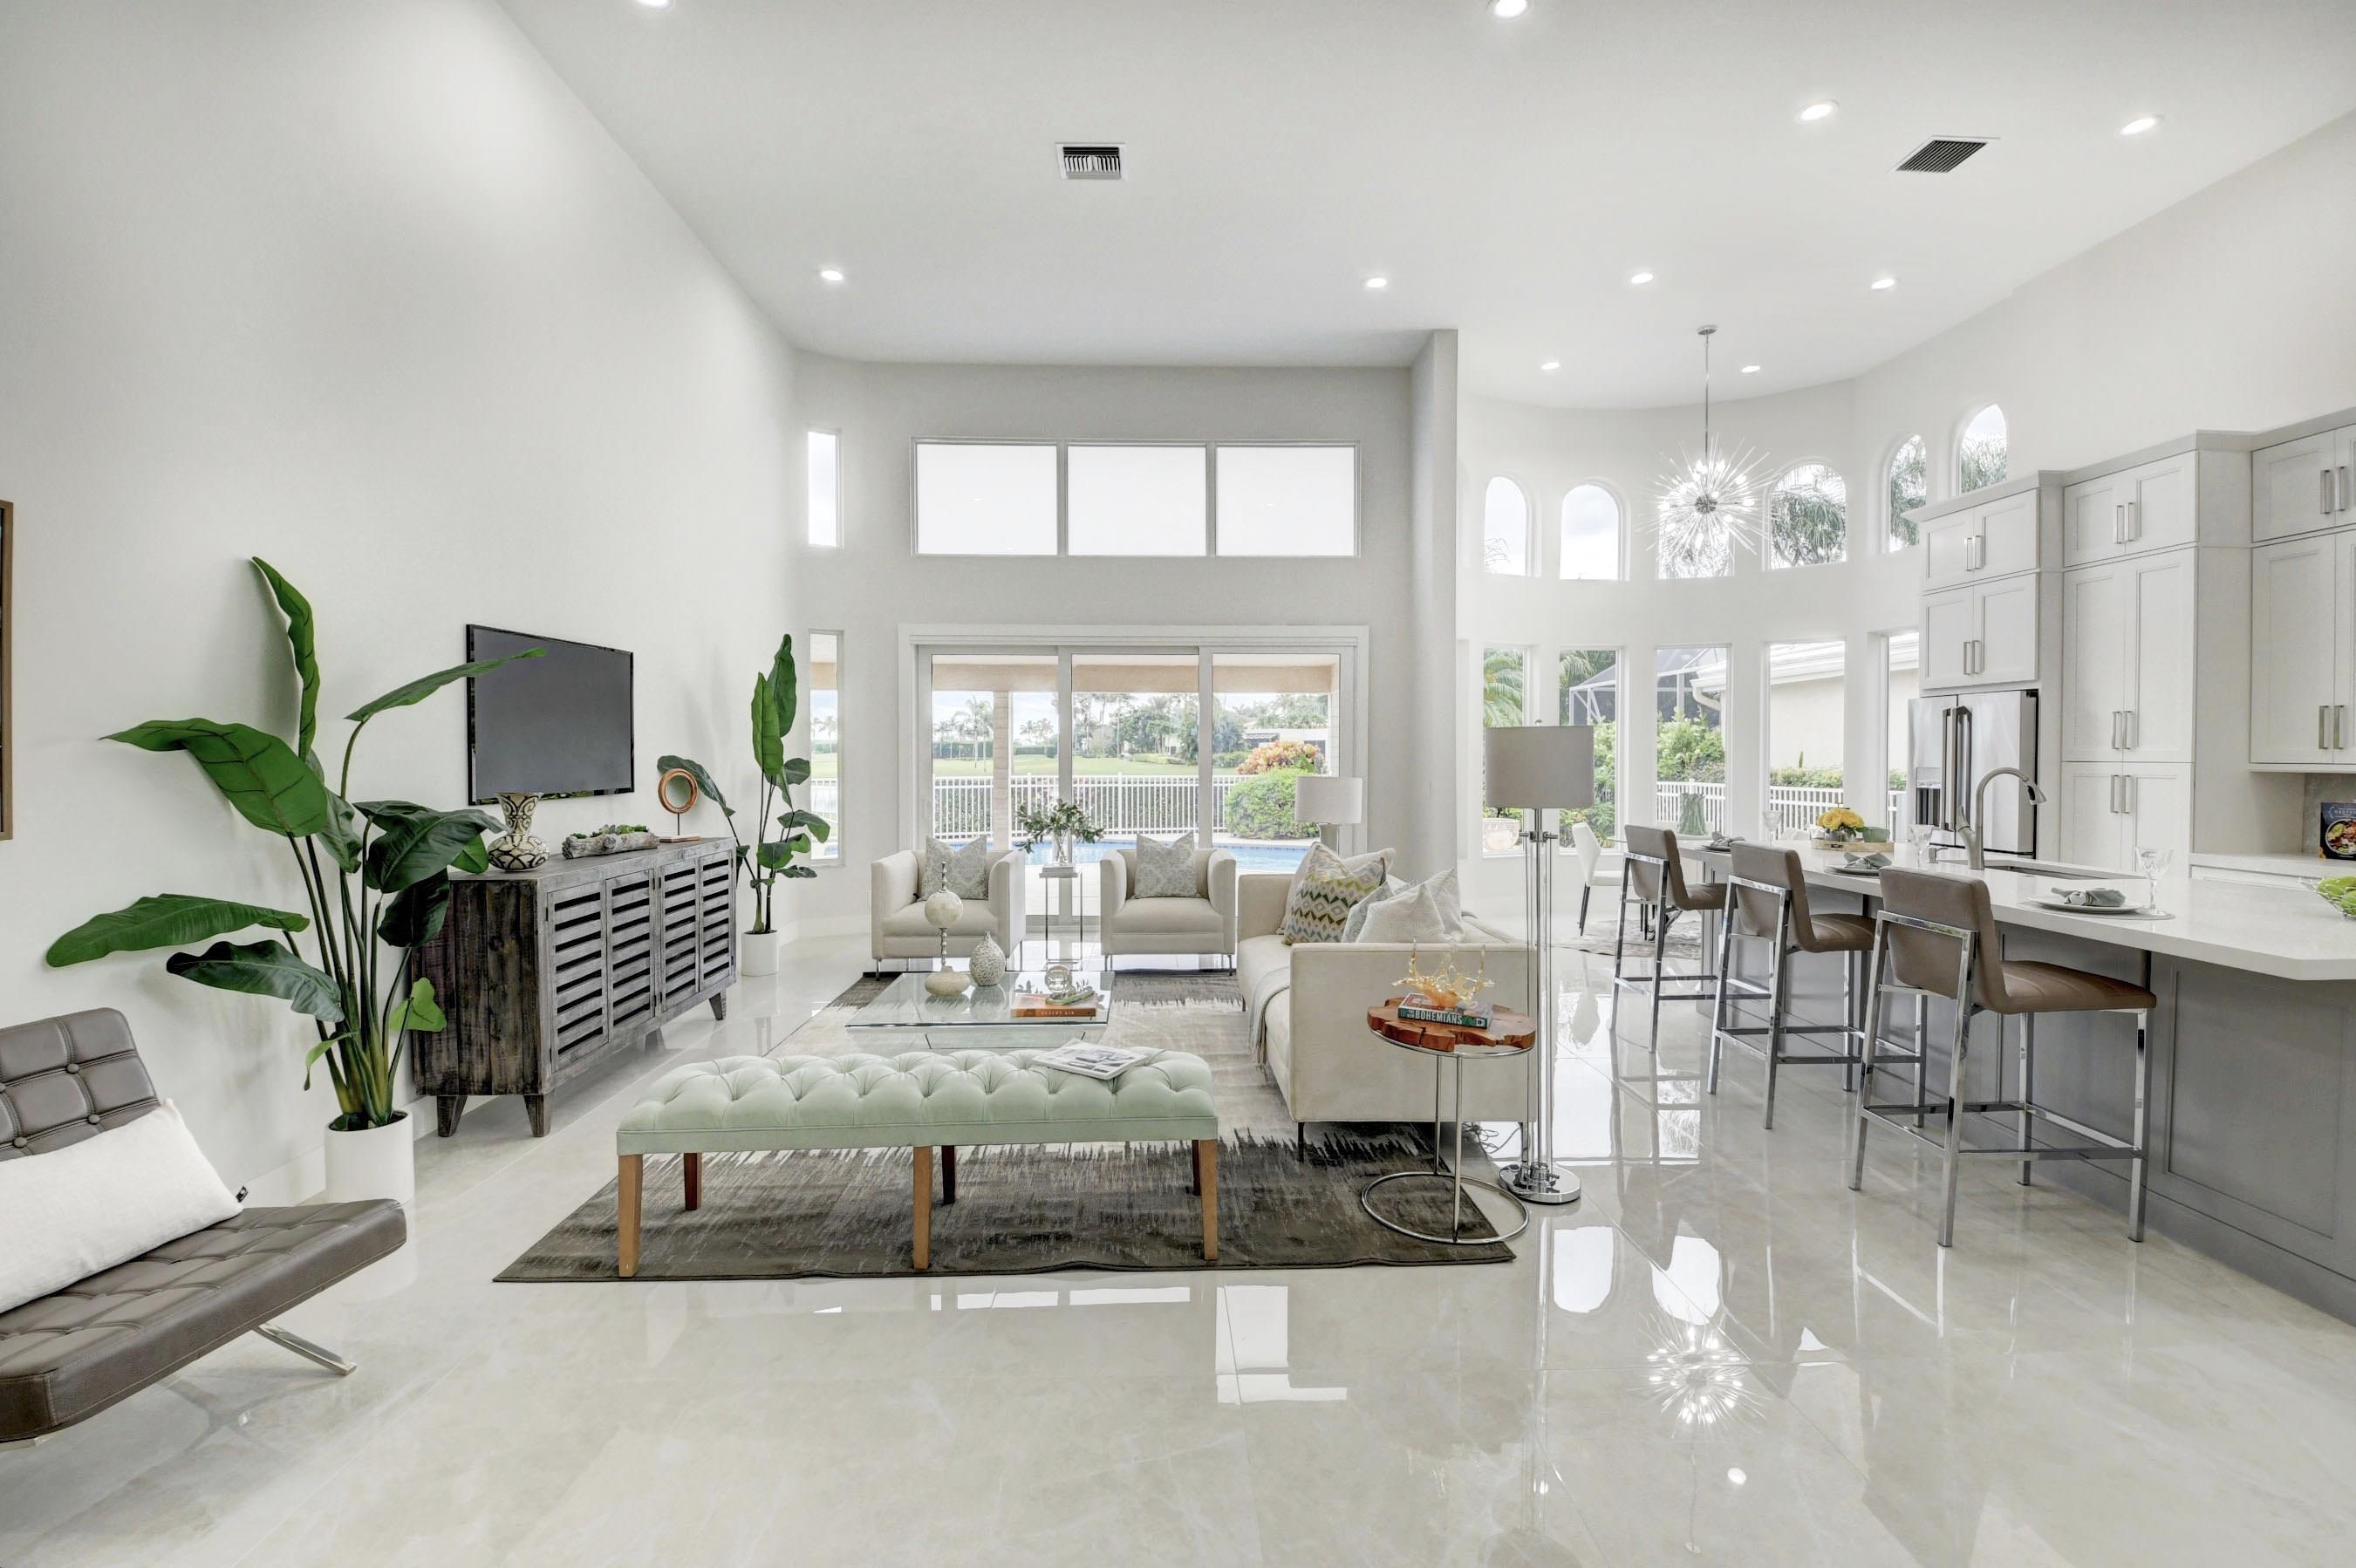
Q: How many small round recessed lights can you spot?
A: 10